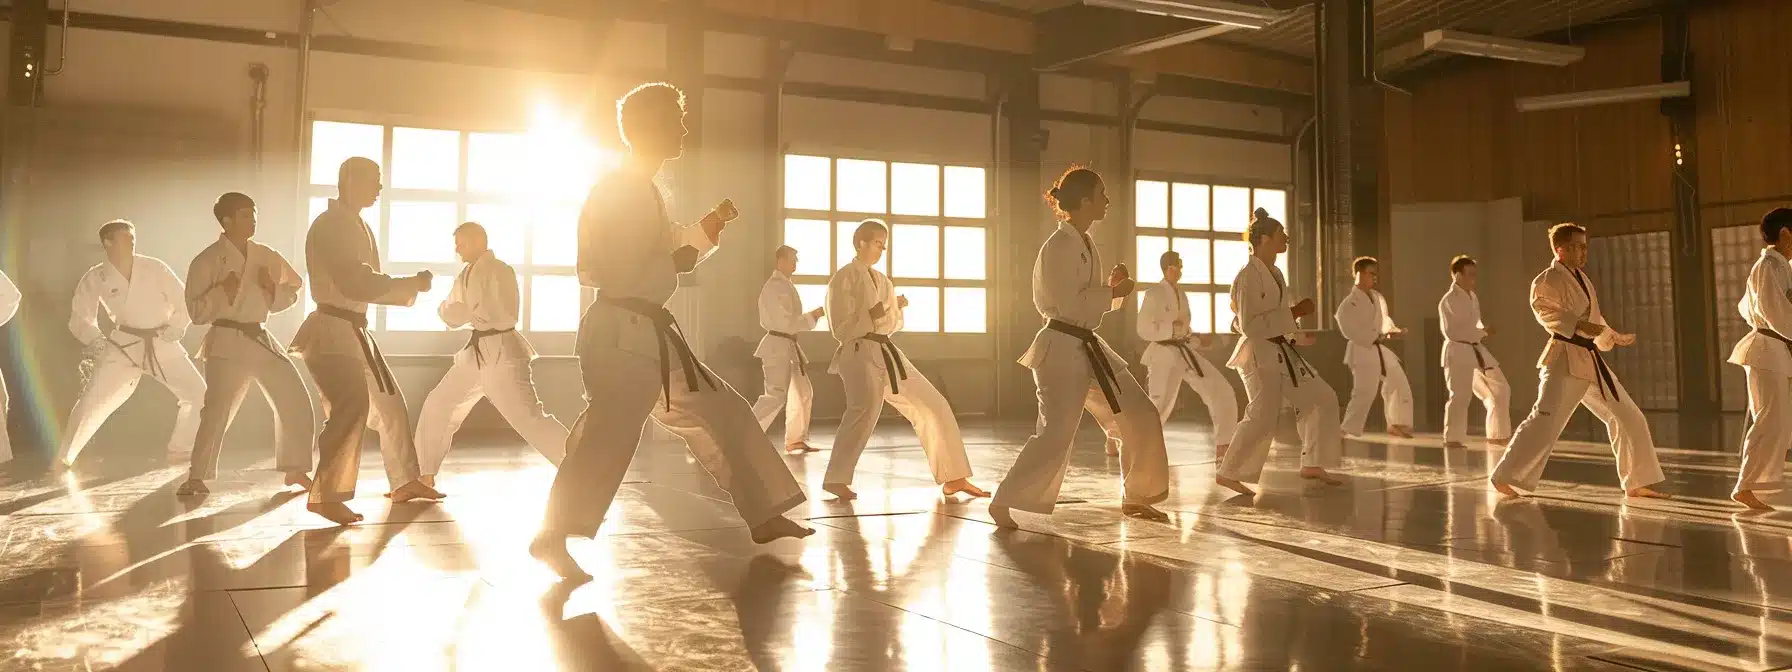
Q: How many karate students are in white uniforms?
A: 15